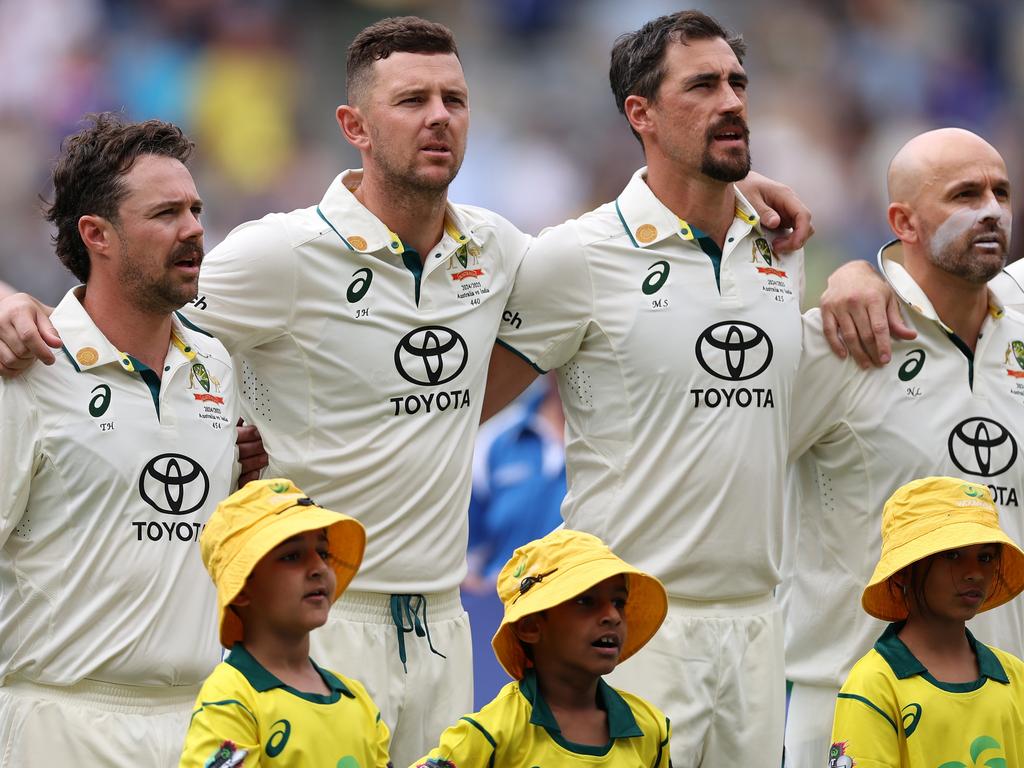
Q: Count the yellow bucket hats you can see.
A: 3